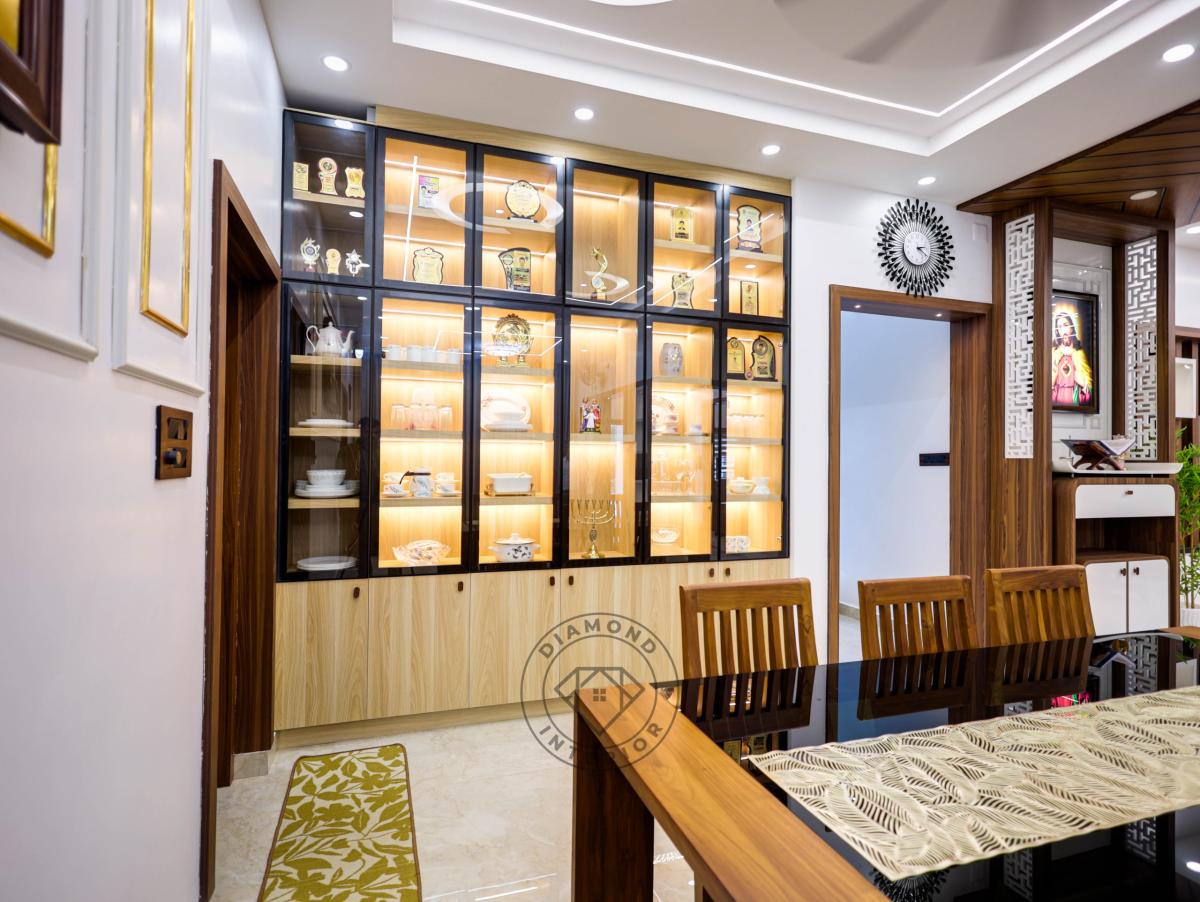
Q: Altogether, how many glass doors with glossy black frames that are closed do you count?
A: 12